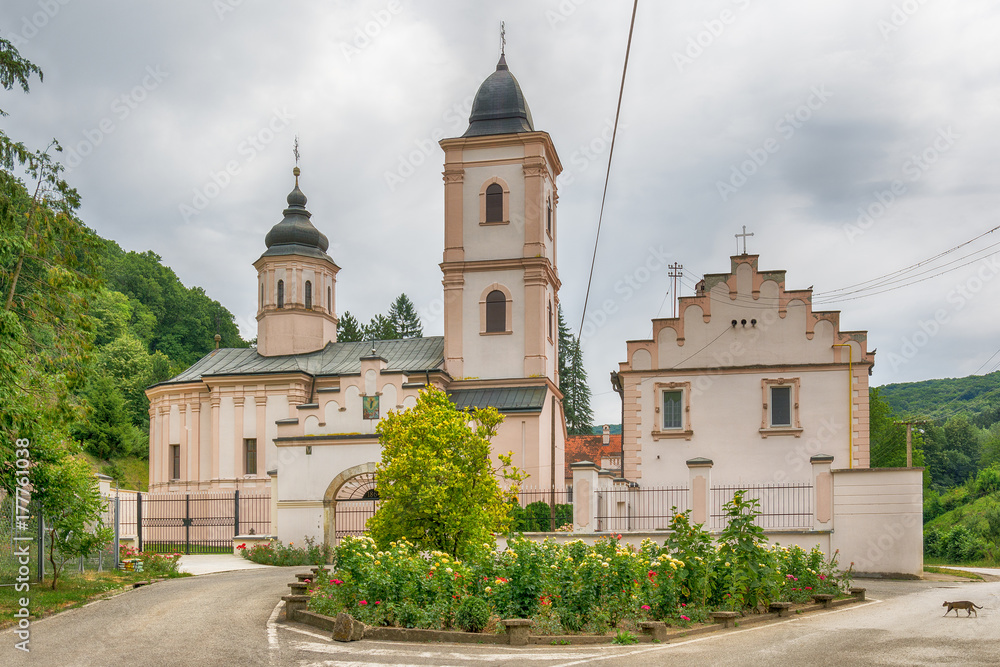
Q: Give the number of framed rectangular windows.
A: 2